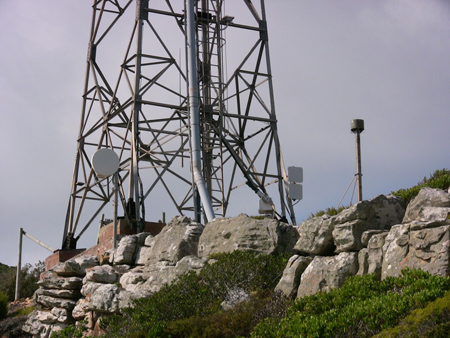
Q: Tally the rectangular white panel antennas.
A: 2